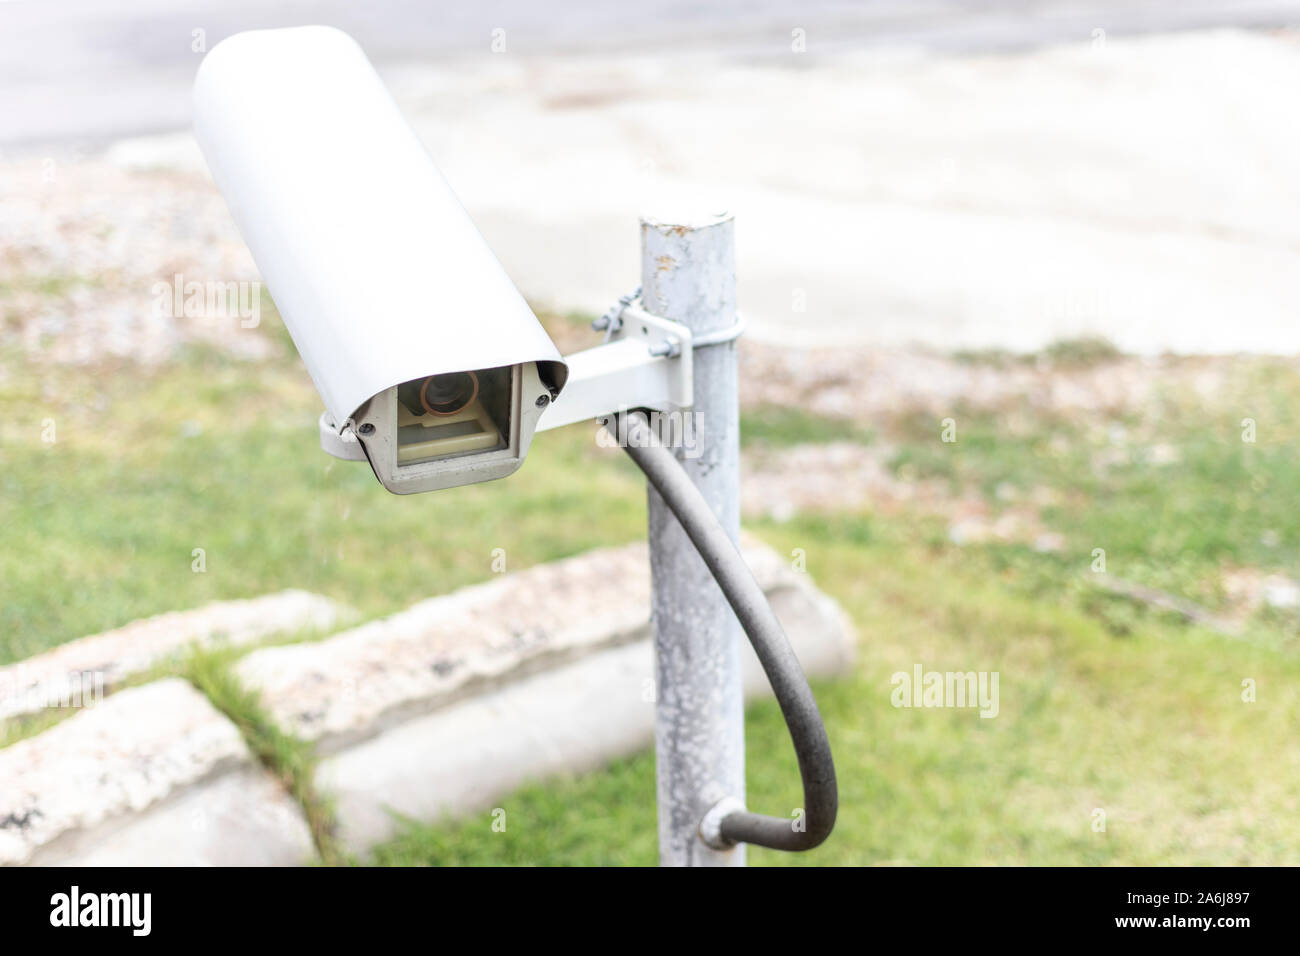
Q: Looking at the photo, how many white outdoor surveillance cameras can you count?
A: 1